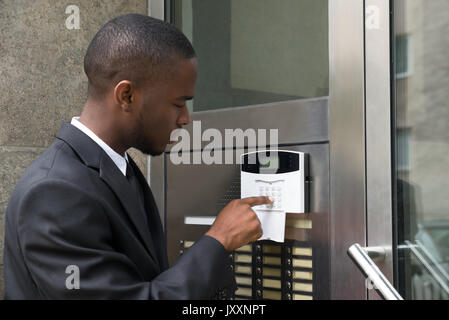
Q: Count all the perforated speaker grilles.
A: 1